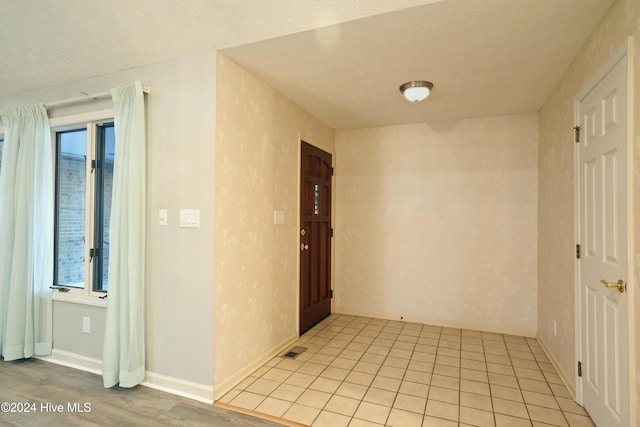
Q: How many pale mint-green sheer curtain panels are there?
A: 2